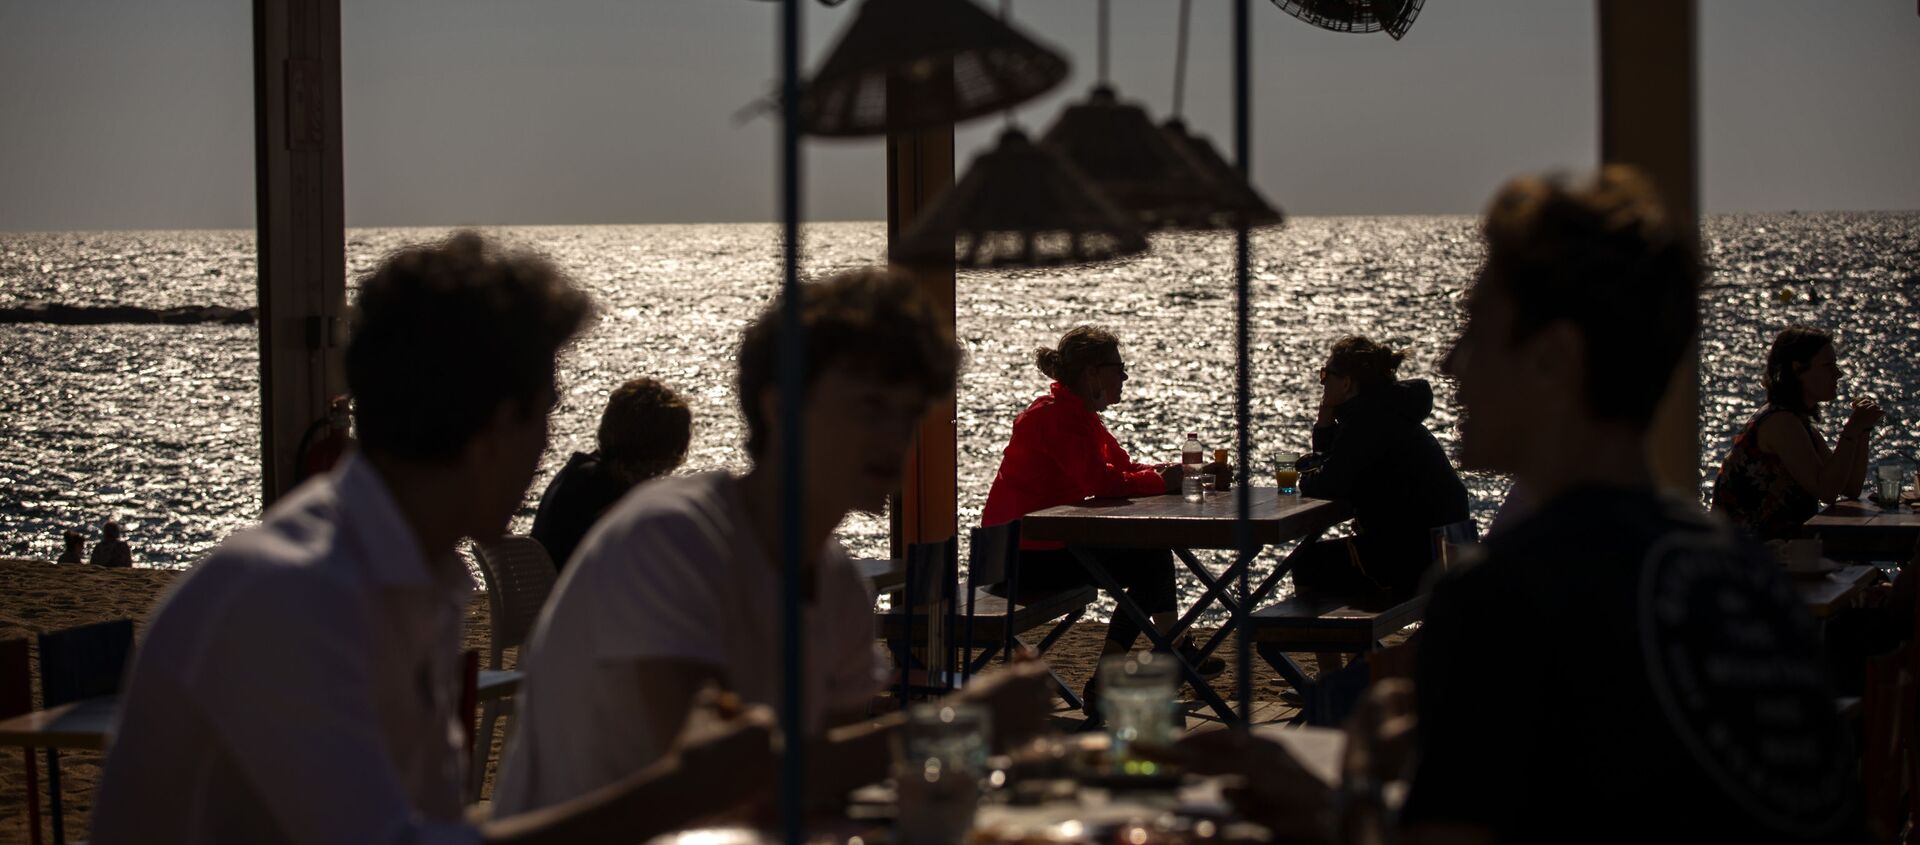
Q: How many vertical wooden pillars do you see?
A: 3